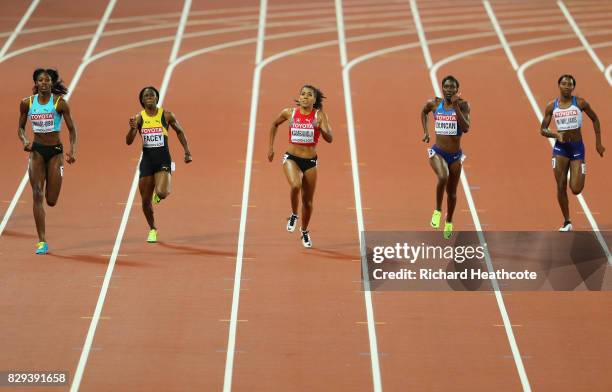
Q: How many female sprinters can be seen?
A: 5